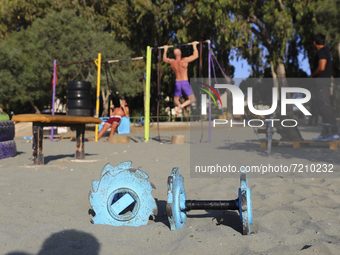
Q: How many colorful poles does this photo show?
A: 4